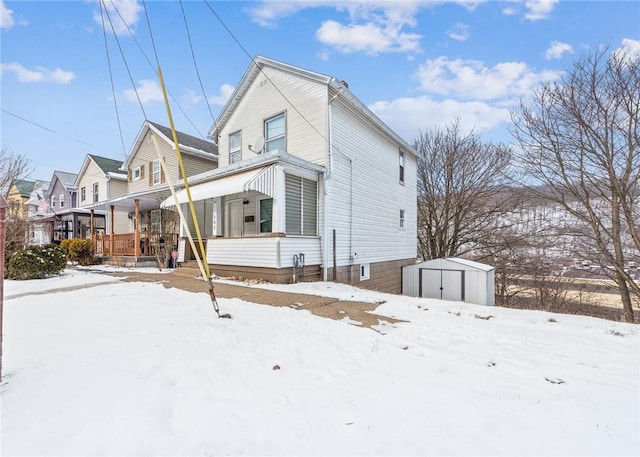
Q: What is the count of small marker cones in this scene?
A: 0